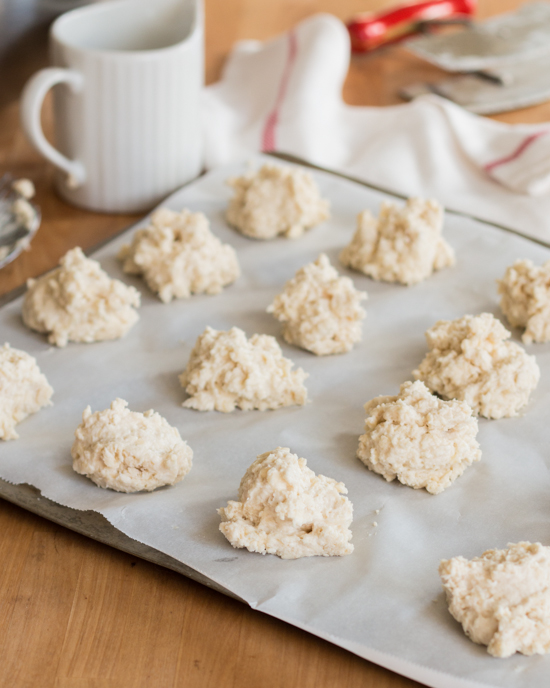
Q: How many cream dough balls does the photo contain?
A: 13